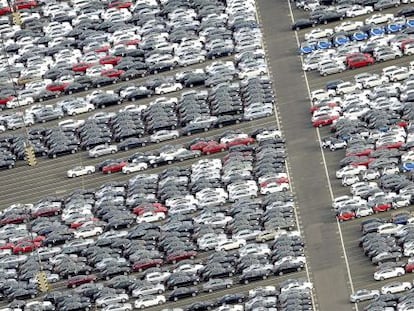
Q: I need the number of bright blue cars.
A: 8